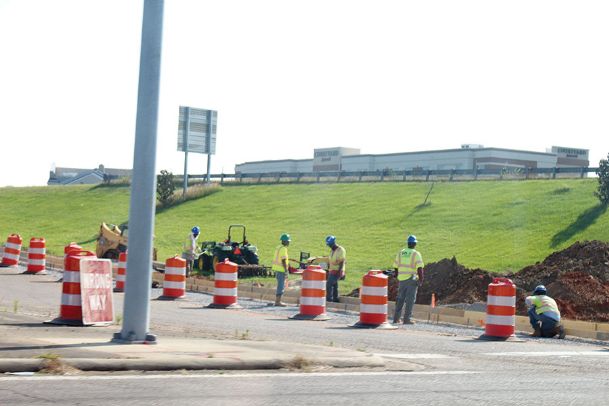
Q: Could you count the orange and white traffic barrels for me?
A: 10